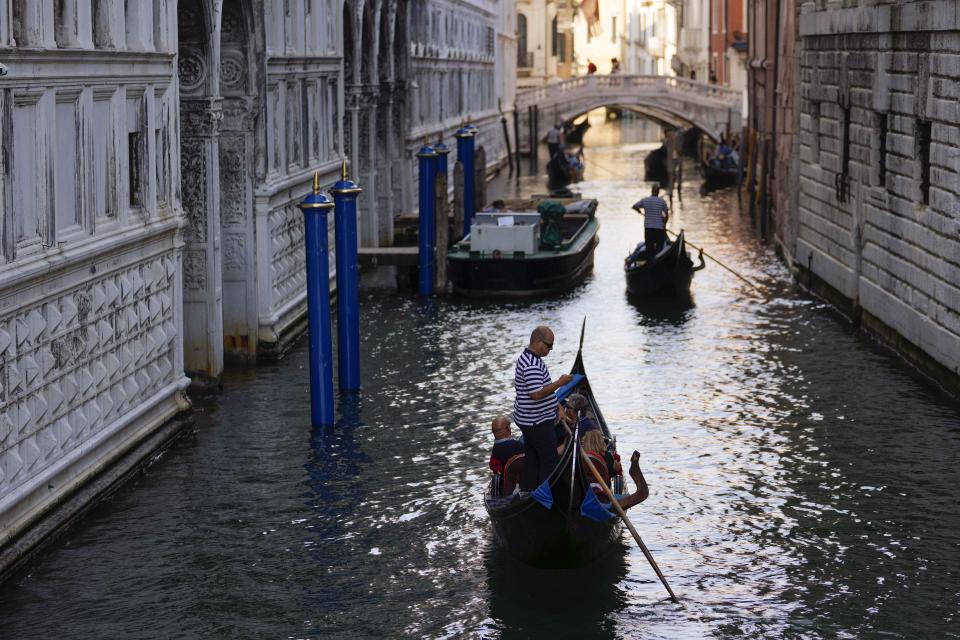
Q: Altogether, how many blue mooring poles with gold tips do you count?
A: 6